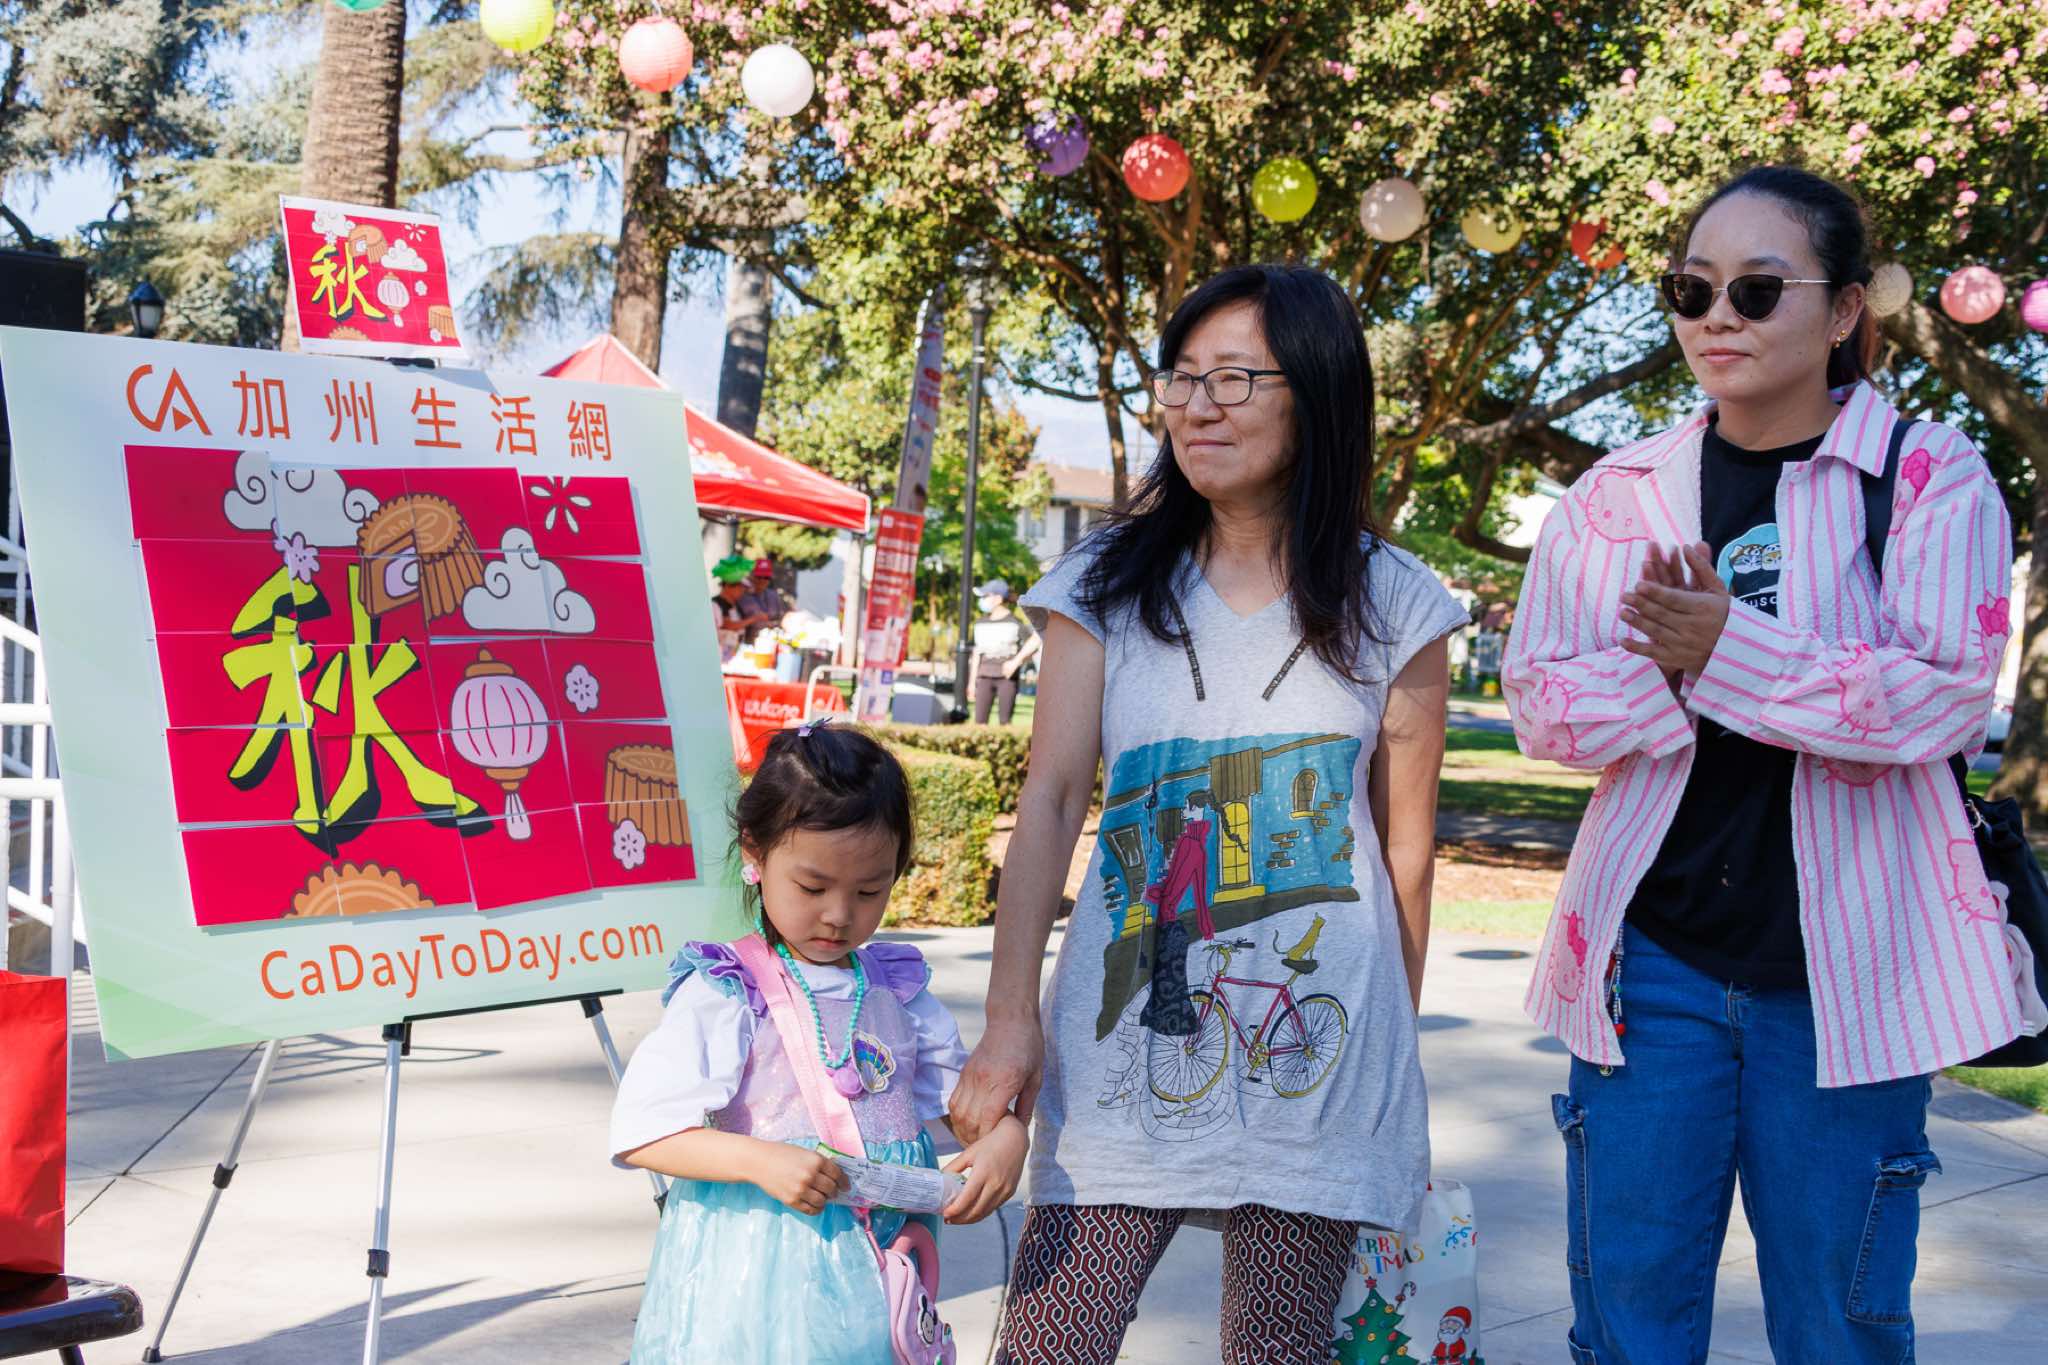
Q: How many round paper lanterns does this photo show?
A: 13